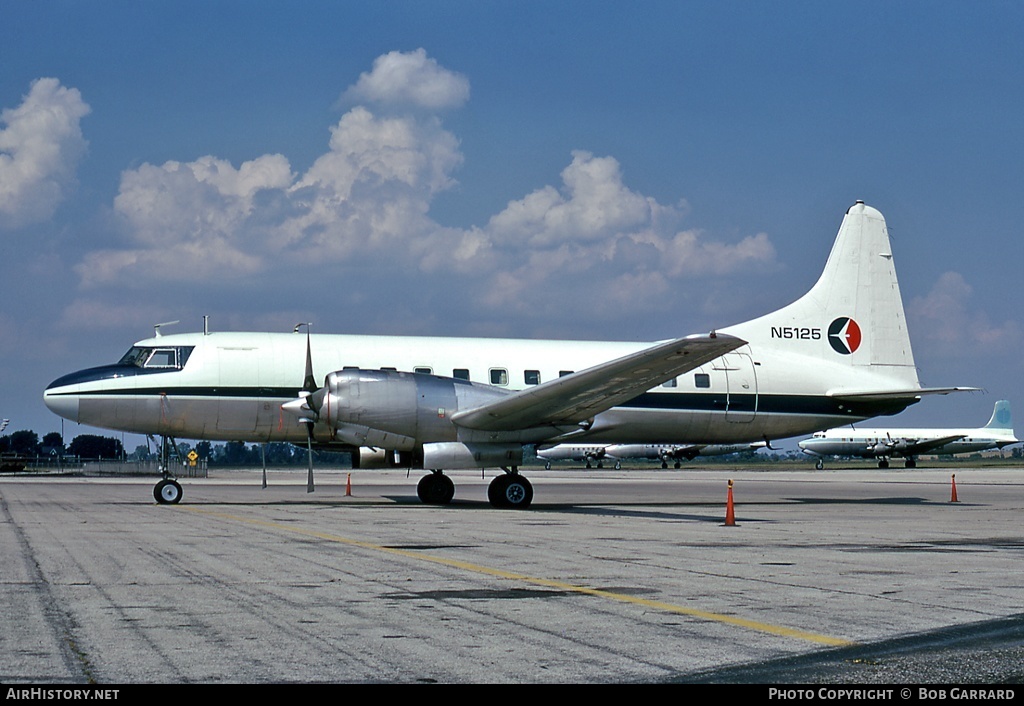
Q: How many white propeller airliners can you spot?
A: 4